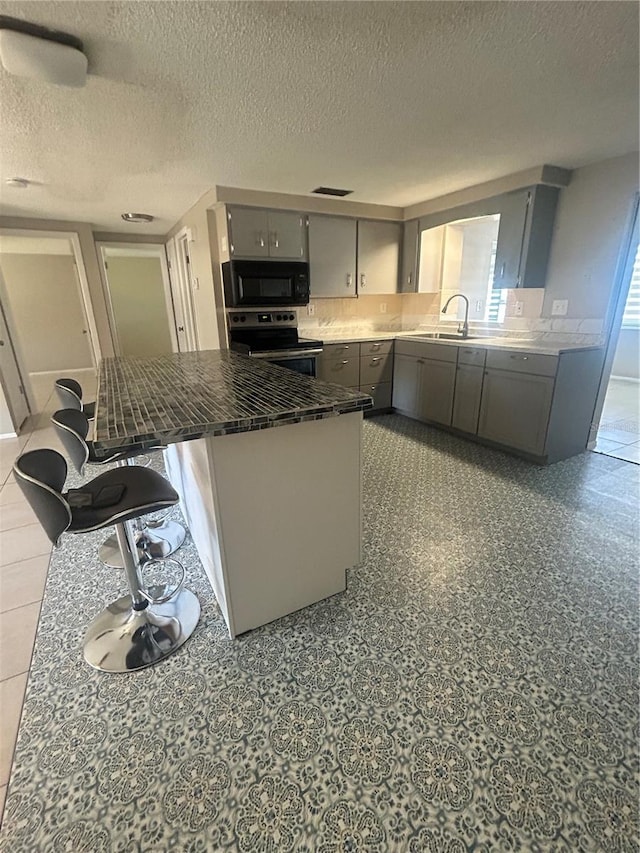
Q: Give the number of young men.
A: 0